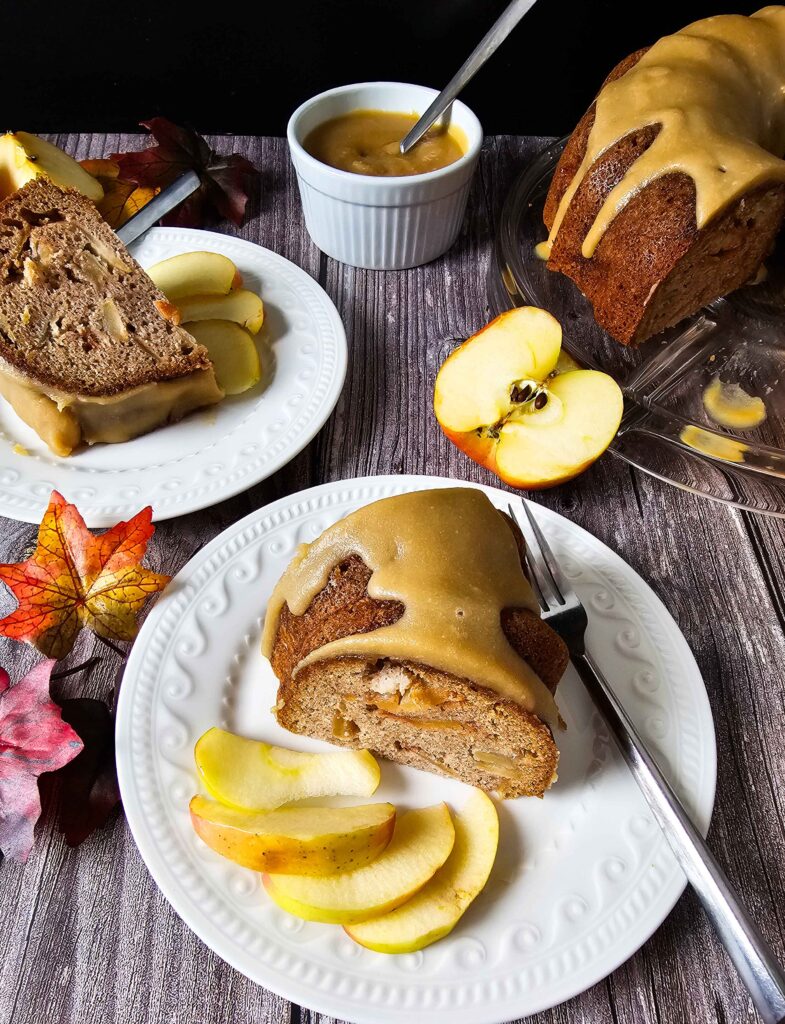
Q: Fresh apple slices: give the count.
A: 7